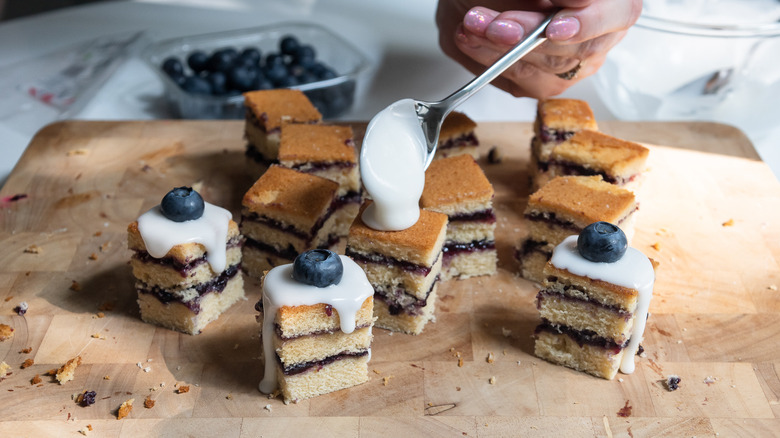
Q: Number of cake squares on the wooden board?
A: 12